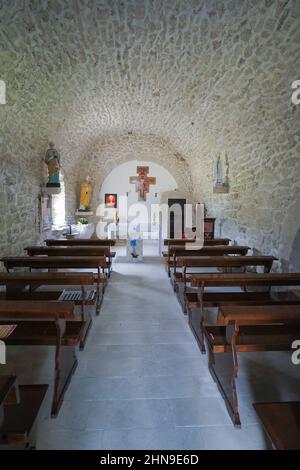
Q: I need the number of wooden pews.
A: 12